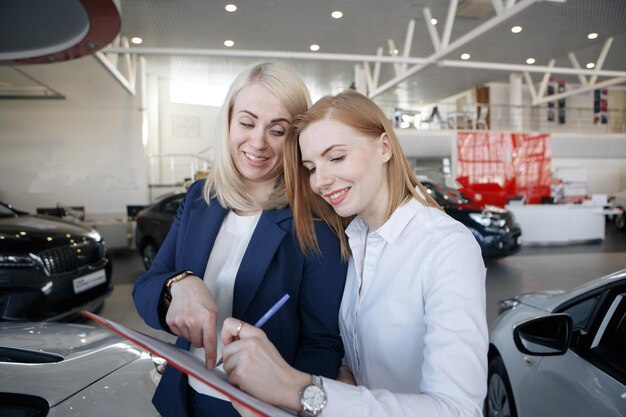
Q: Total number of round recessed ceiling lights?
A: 12